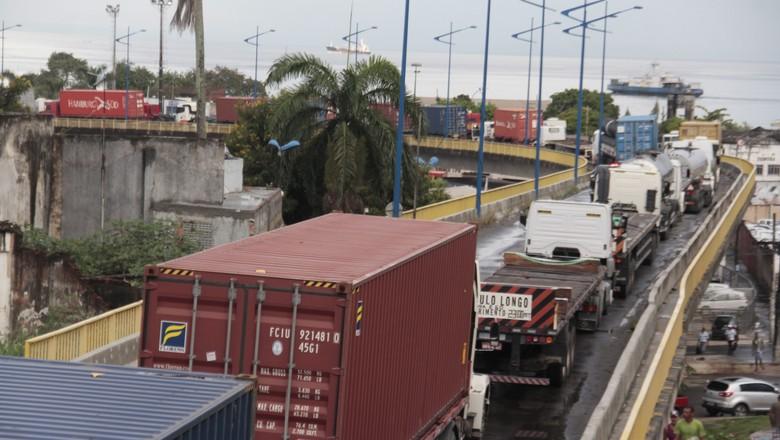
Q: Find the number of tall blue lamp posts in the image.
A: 11